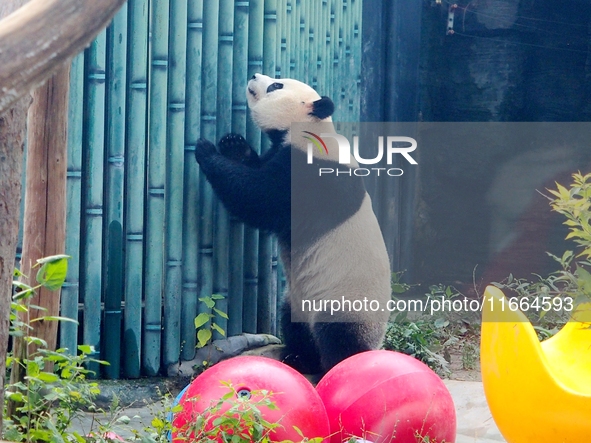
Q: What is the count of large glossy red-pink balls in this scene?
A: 2